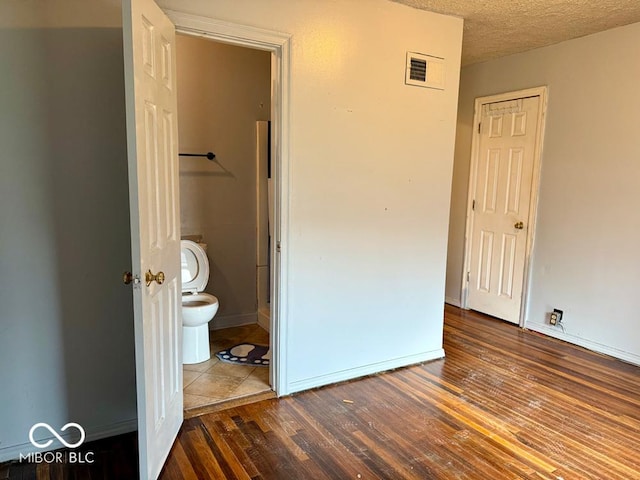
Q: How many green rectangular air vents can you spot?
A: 0